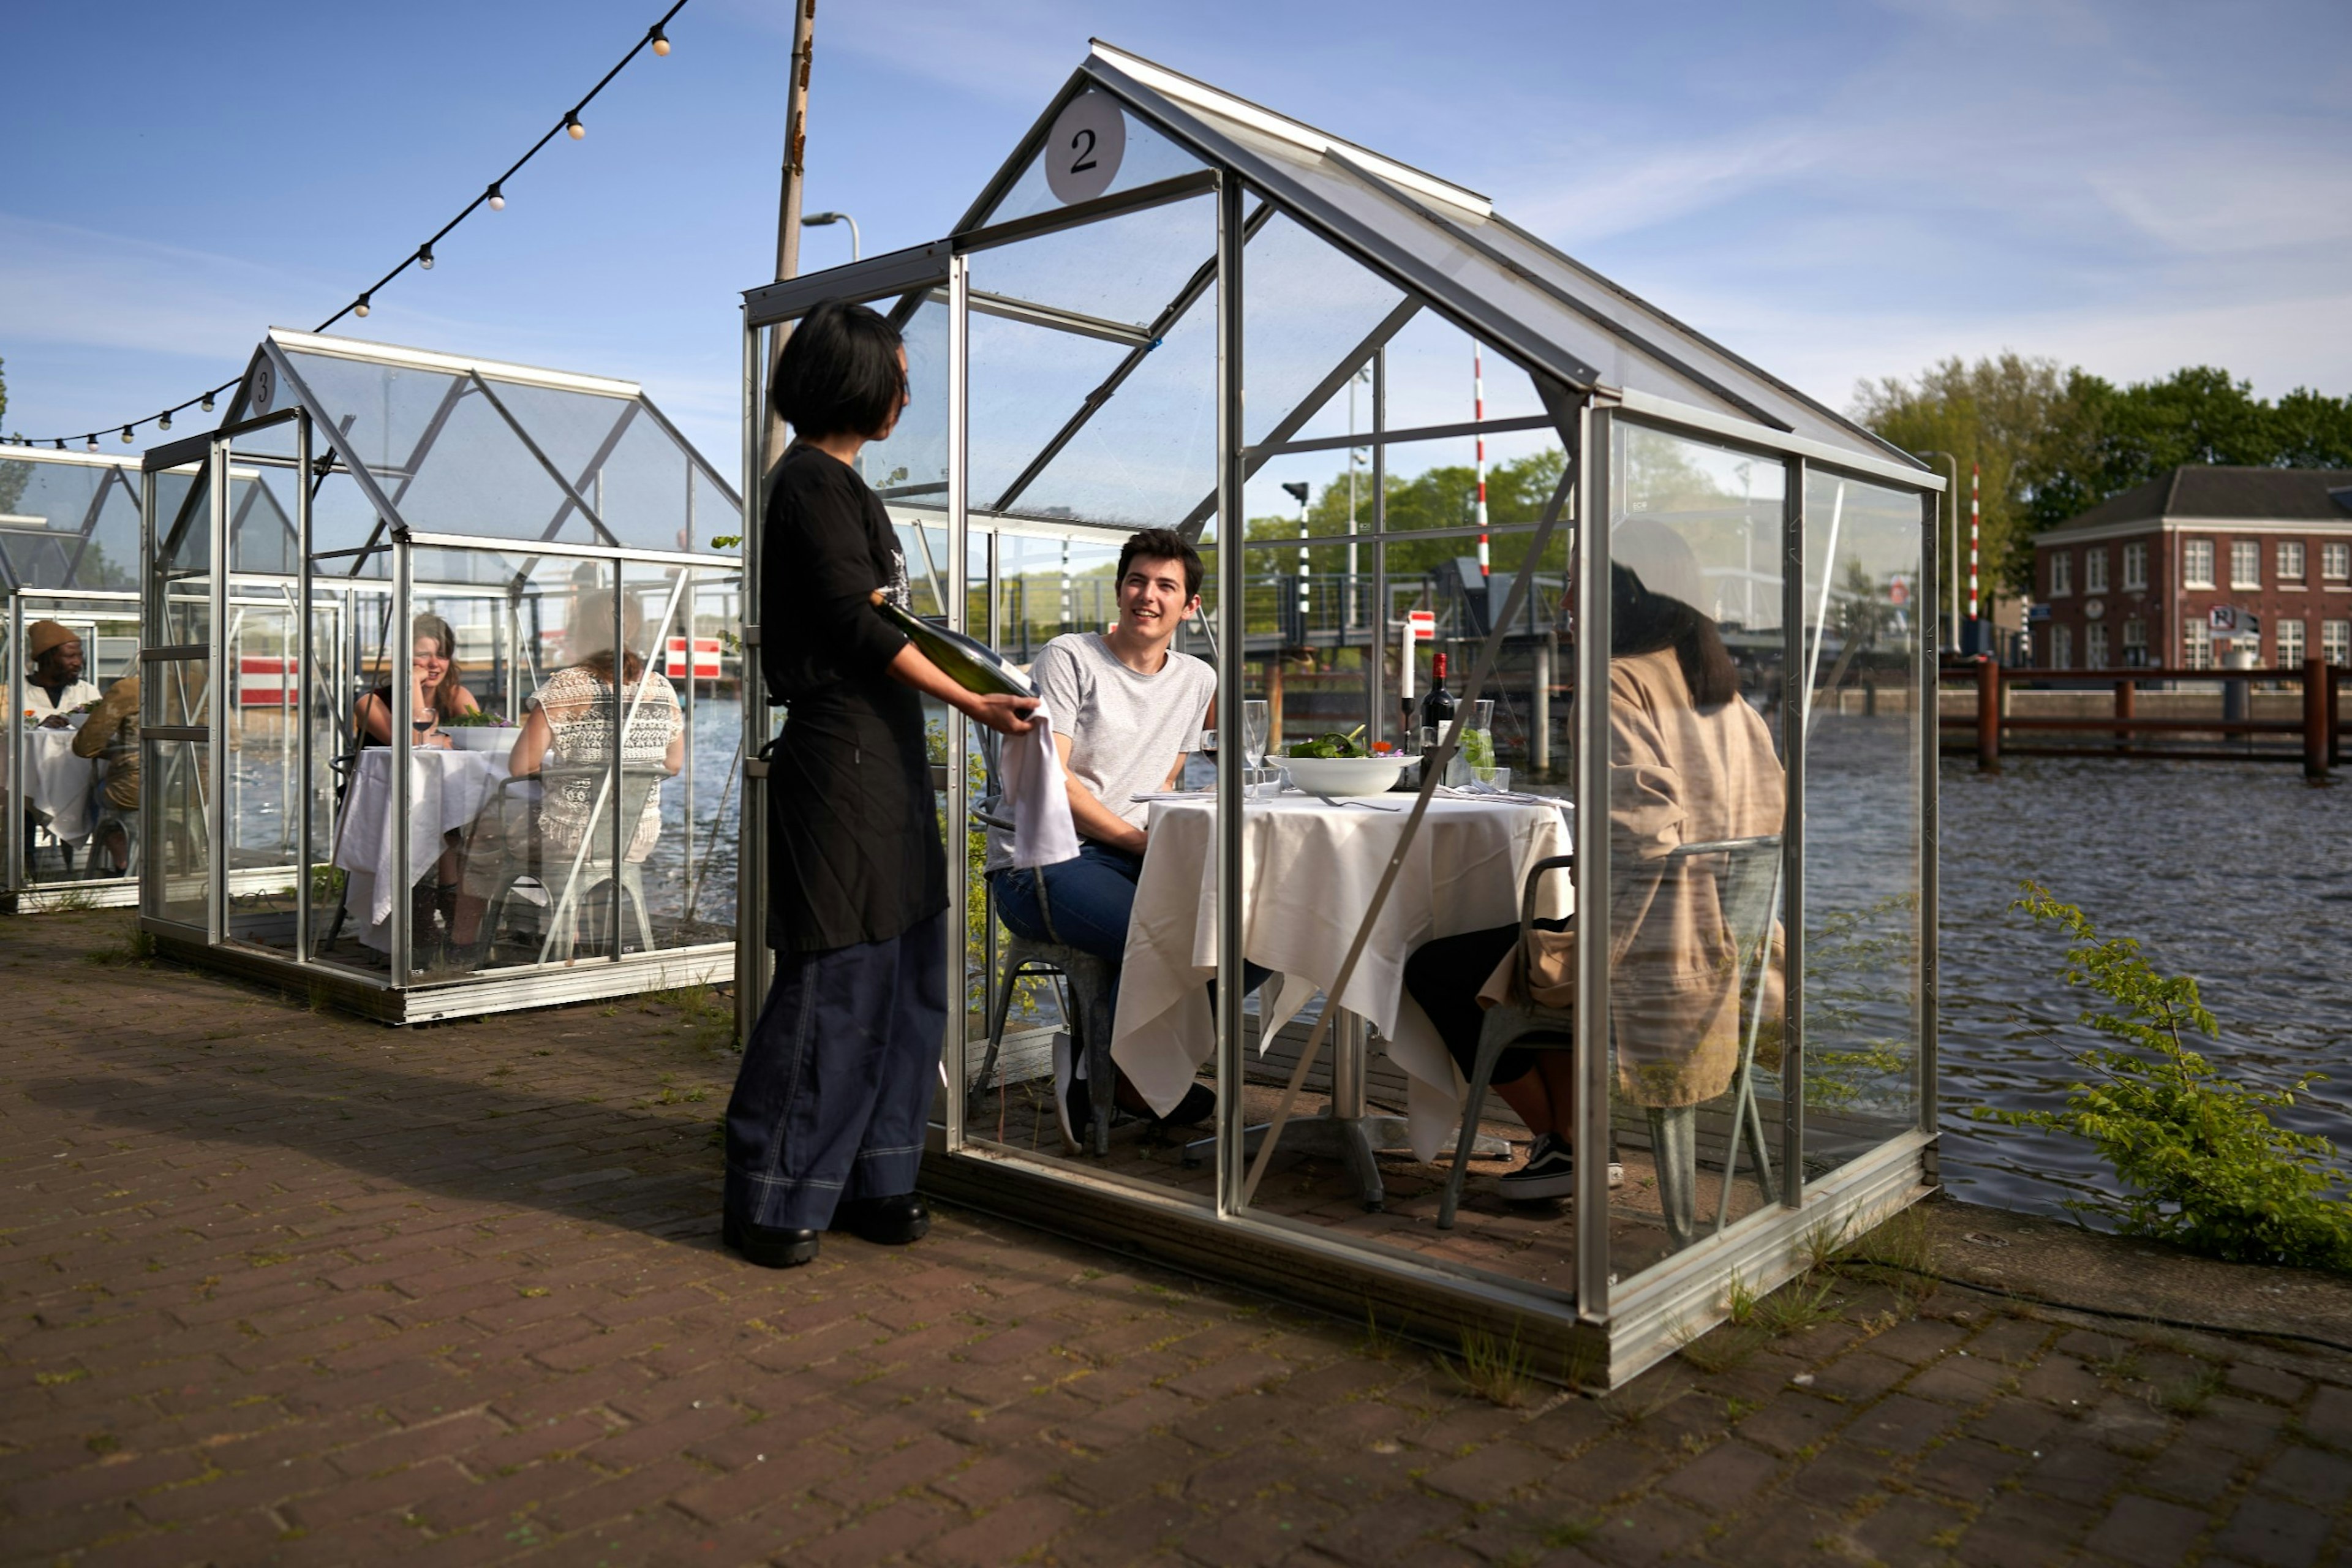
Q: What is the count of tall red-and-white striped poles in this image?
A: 2